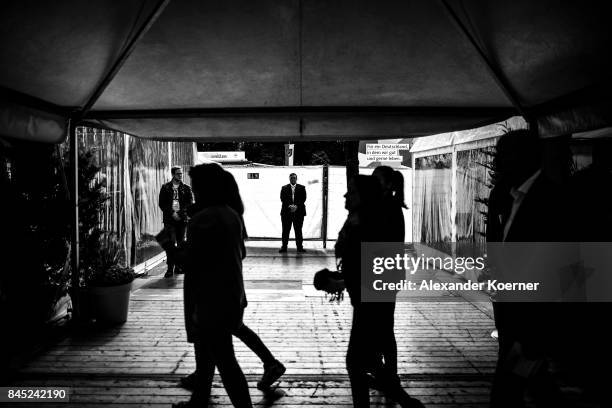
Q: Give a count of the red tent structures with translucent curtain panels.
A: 0